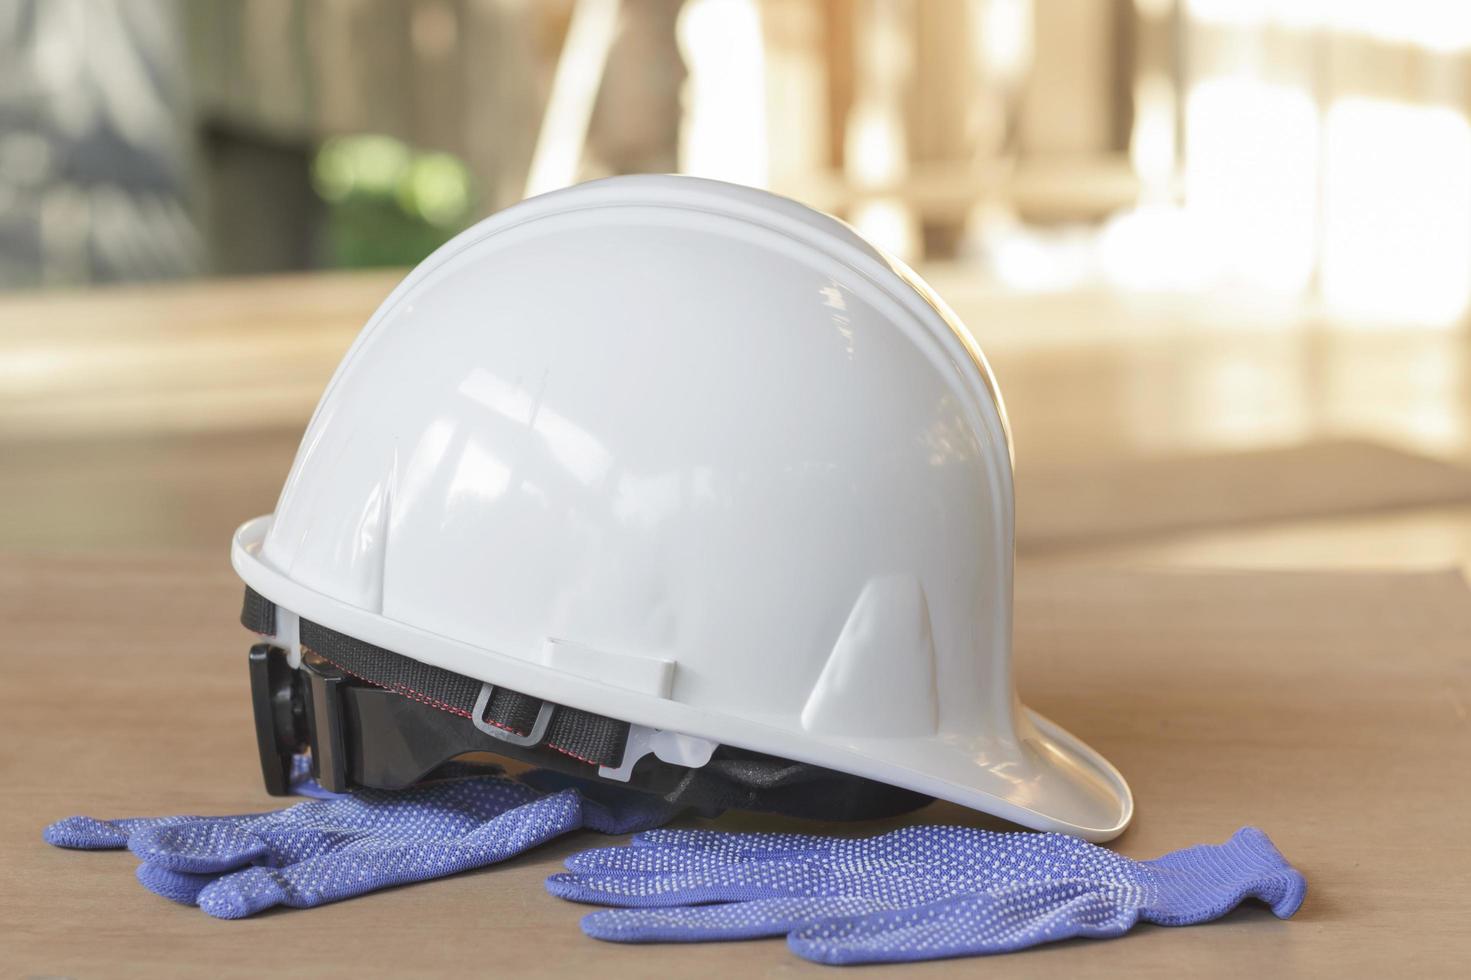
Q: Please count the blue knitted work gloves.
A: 2